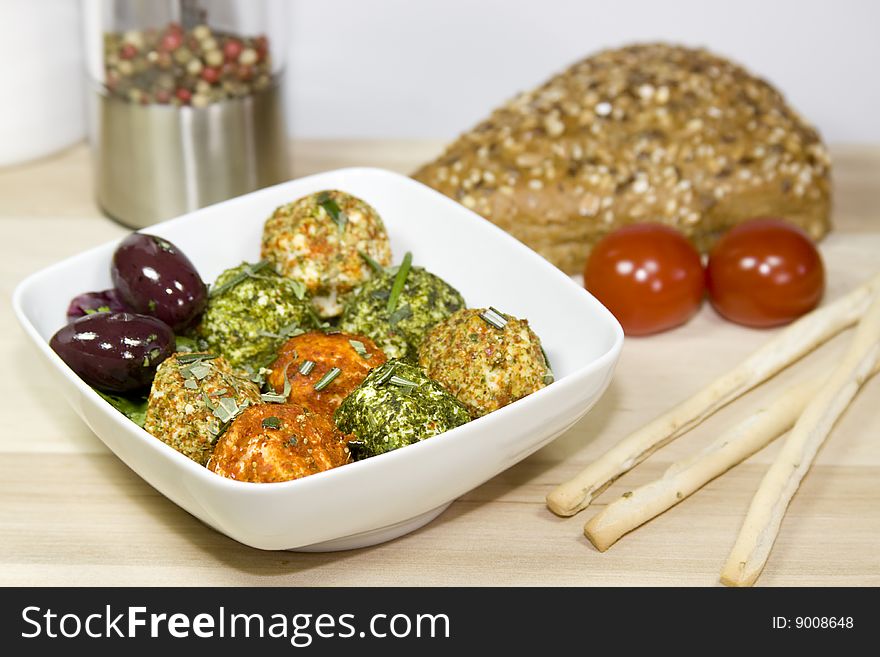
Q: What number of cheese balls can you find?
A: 8